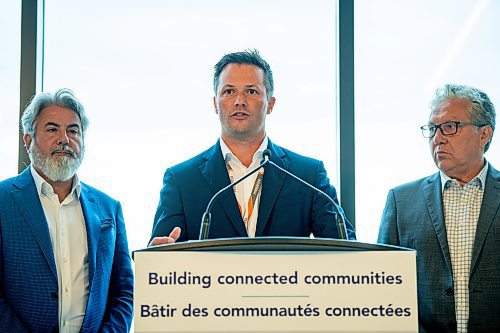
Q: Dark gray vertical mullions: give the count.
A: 2